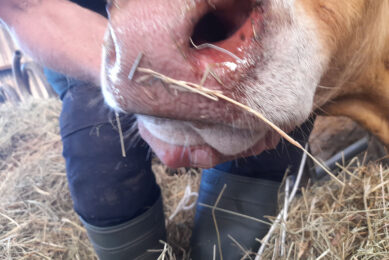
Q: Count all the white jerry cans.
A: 0